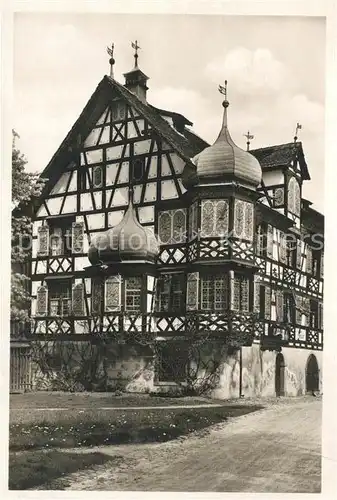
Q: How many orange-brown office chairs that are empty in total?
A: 0